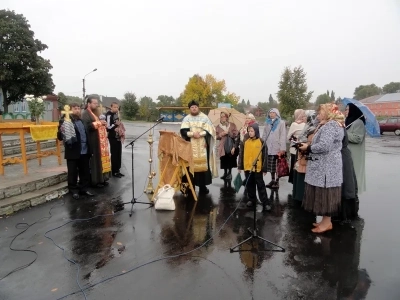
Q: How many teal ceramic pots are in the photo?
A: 0